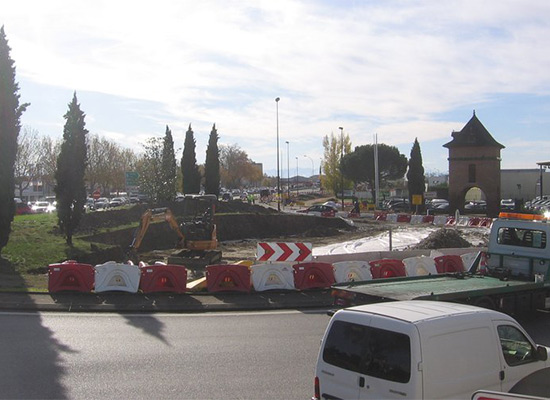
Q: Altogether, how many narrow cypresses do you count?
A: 6